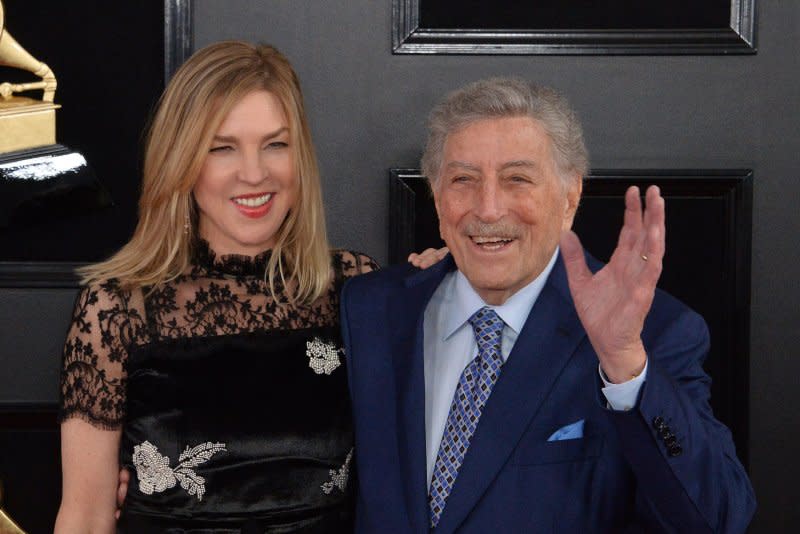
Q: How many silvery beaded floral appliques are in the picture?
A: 3